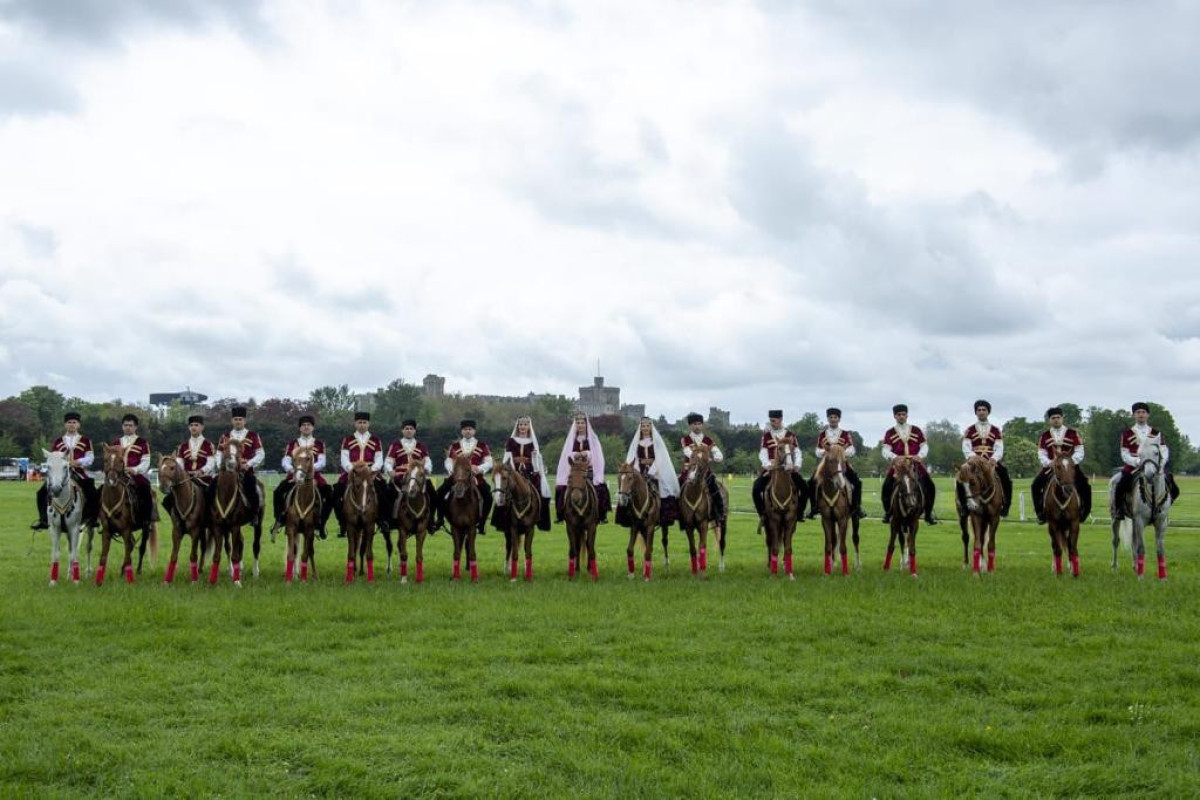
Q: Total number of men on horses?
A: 15